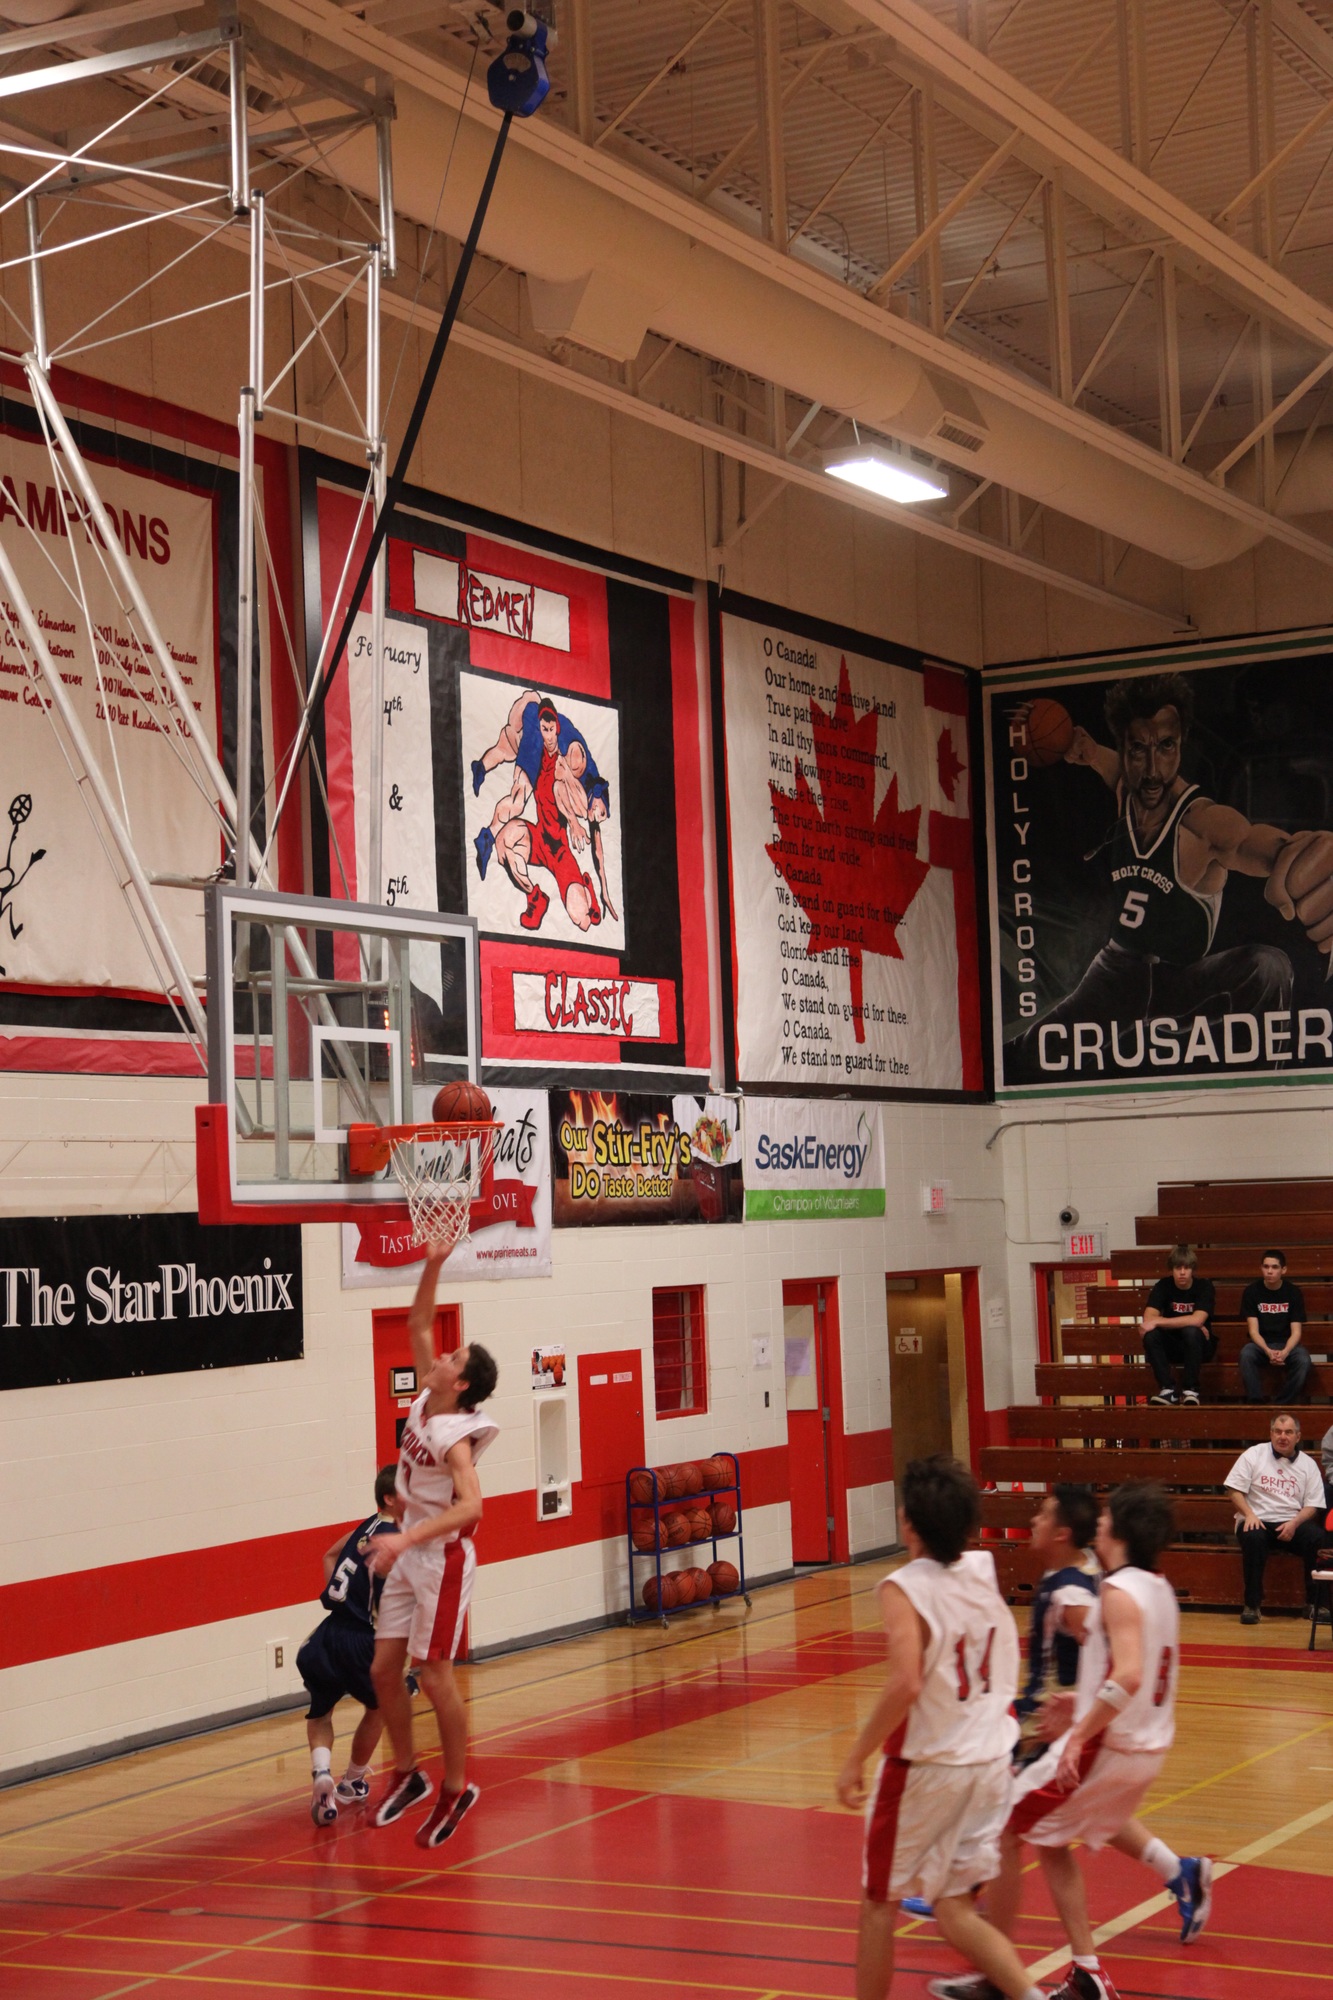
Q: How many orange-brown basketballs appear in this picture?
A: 14